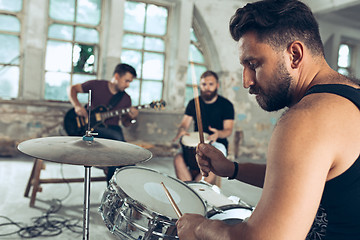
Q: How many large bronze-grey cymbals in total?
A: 1